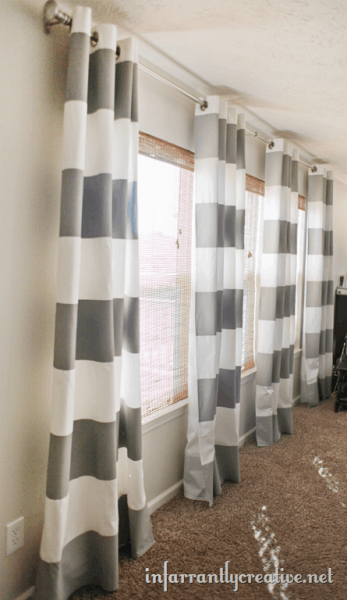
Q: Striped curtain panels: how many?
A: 4